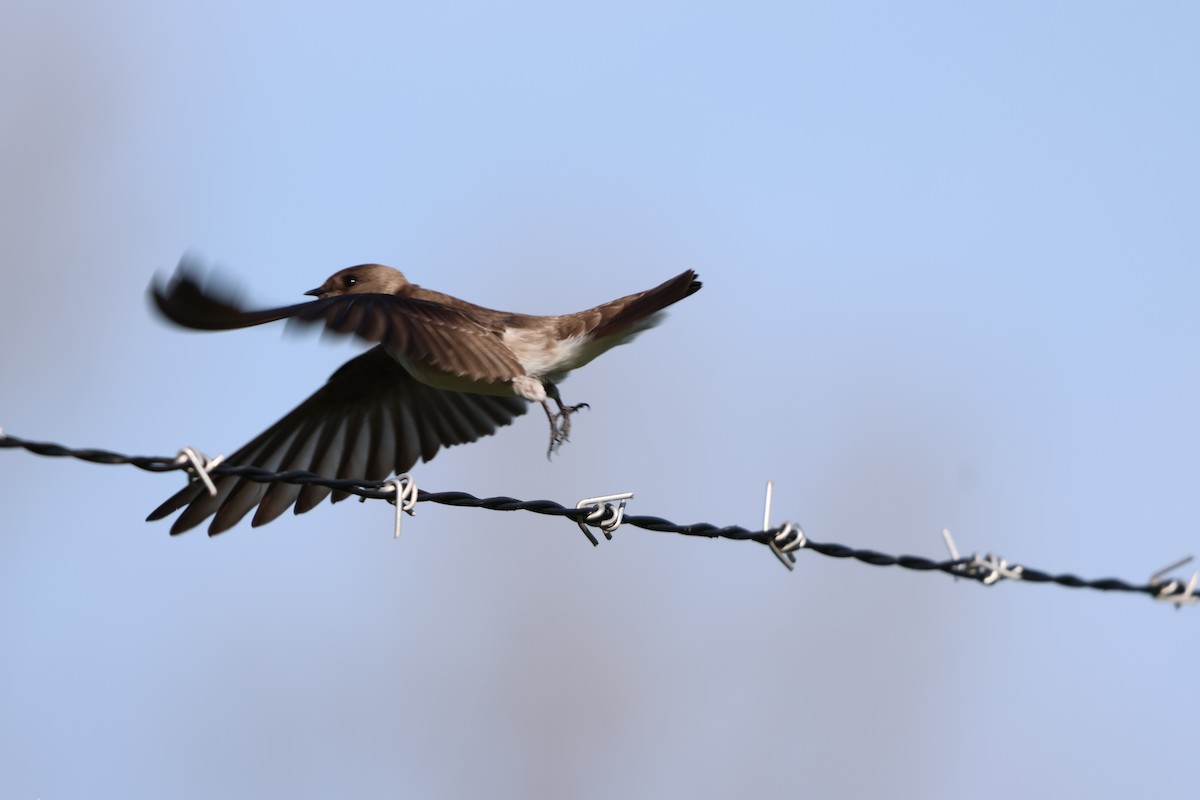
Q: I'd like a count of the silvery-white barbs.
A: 6